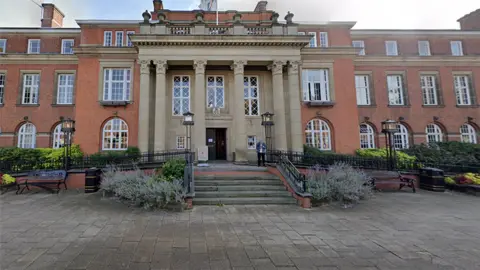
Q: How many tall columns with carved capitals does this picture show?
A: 6